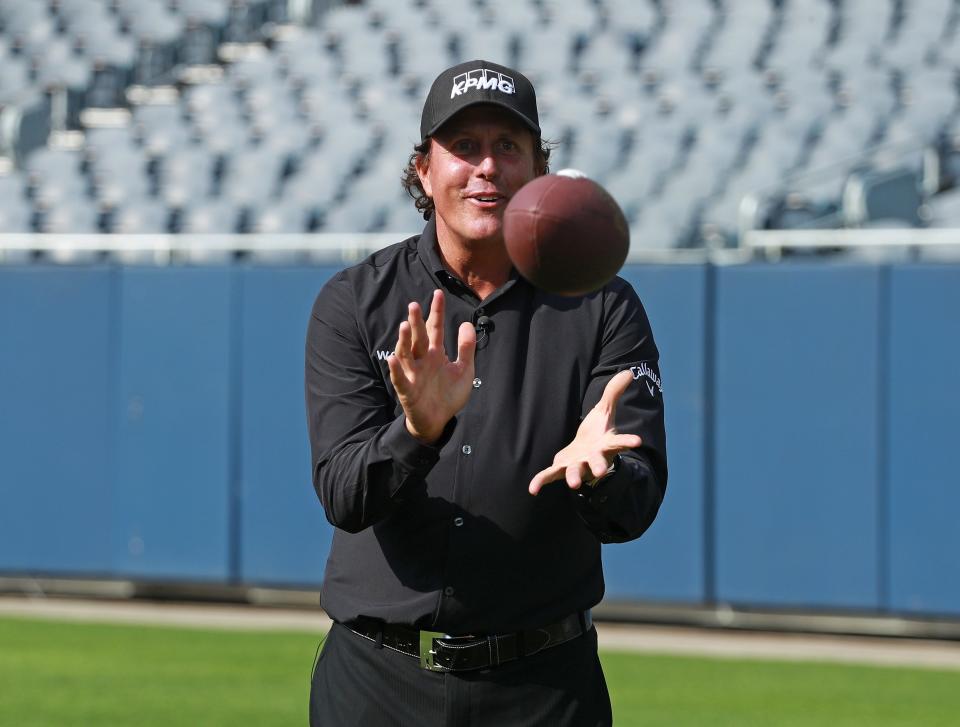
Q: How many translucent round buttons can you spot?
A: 4